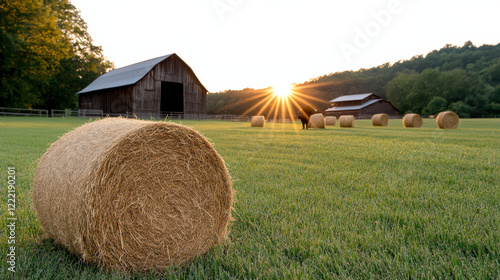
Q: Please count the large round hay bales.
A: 8